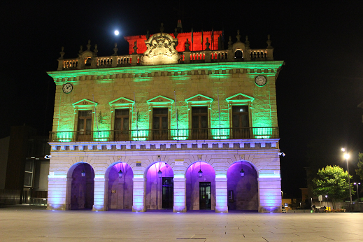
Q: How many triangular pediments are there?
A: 5